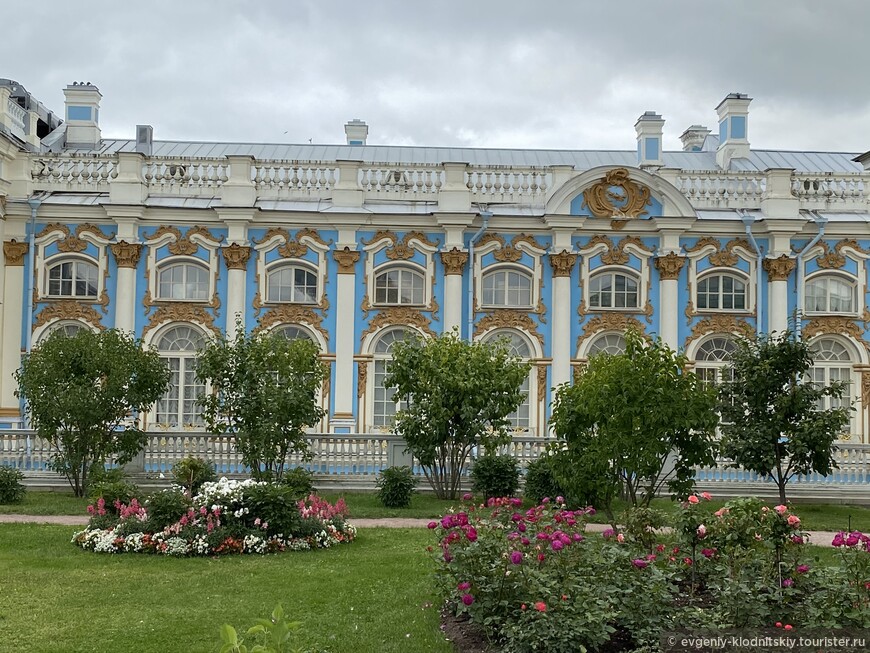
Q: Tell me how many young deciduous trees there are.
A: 5